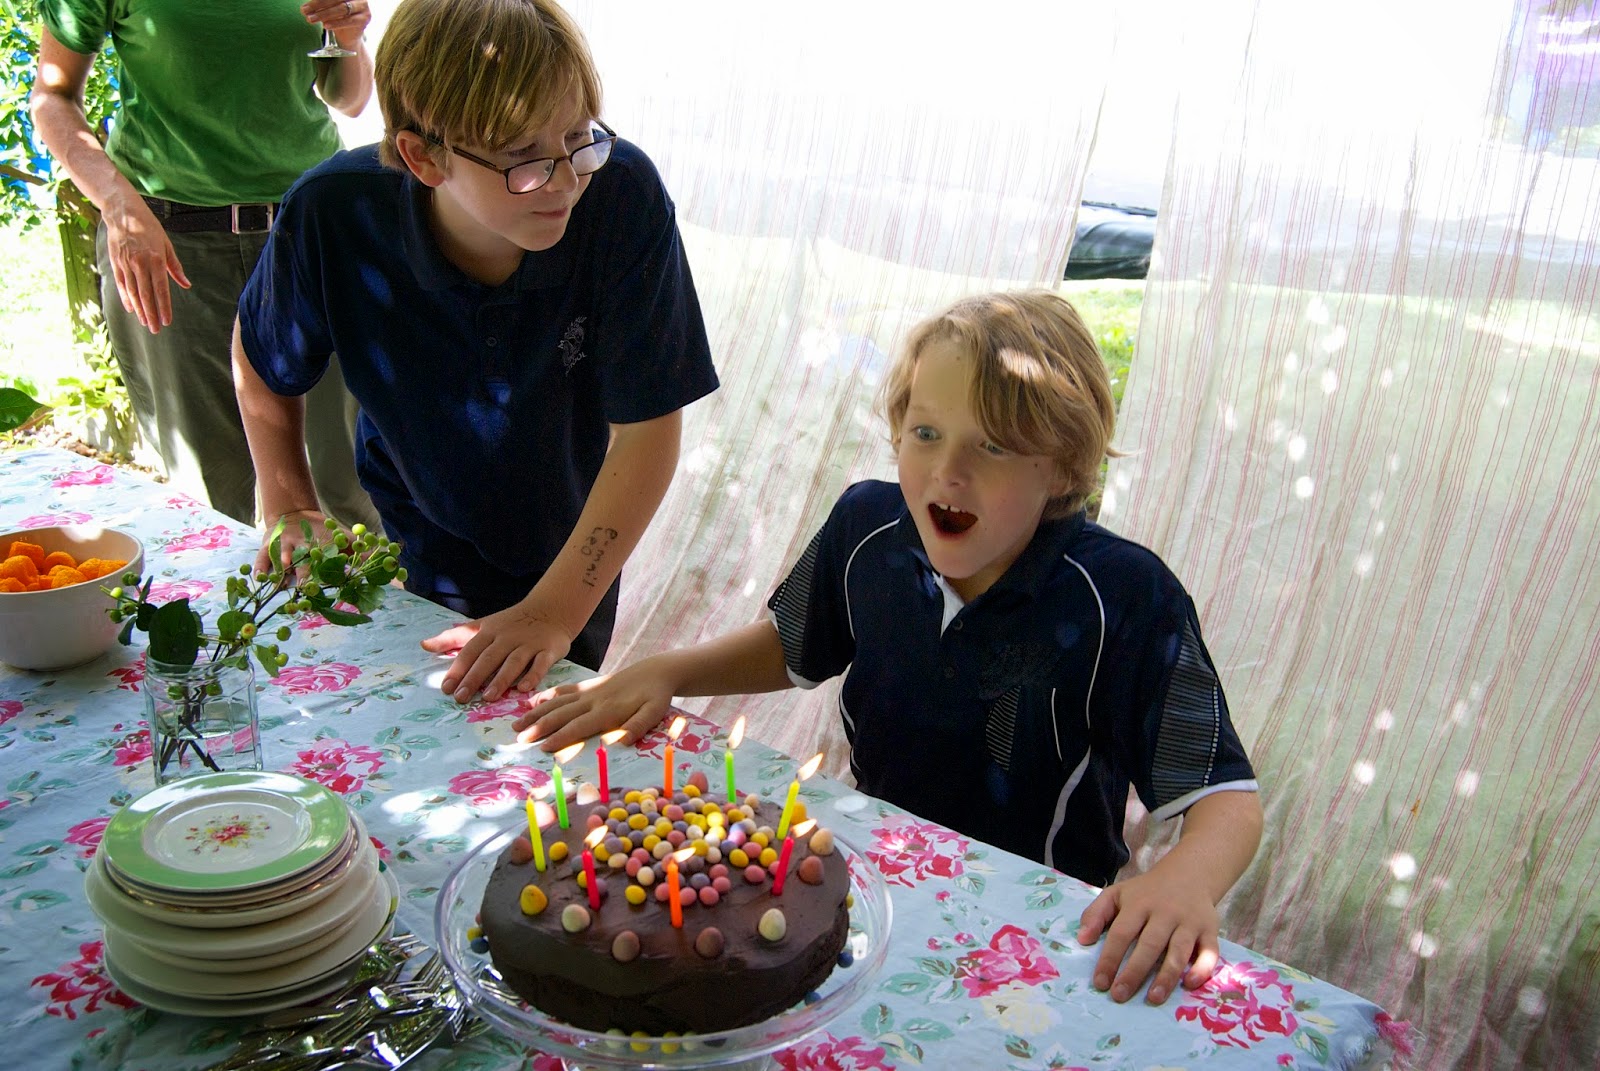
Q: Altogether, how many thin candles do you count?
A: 9